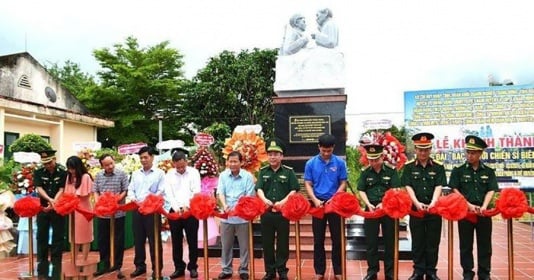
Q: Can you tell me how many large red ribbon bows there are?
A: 11